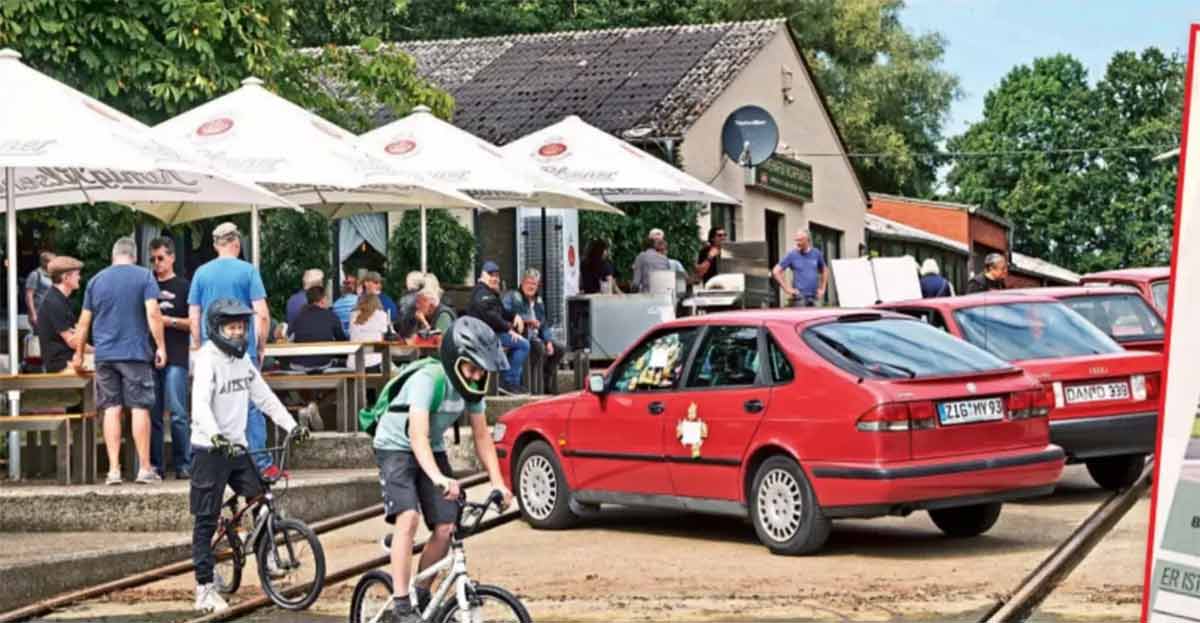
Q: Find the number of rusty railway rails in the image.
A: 3